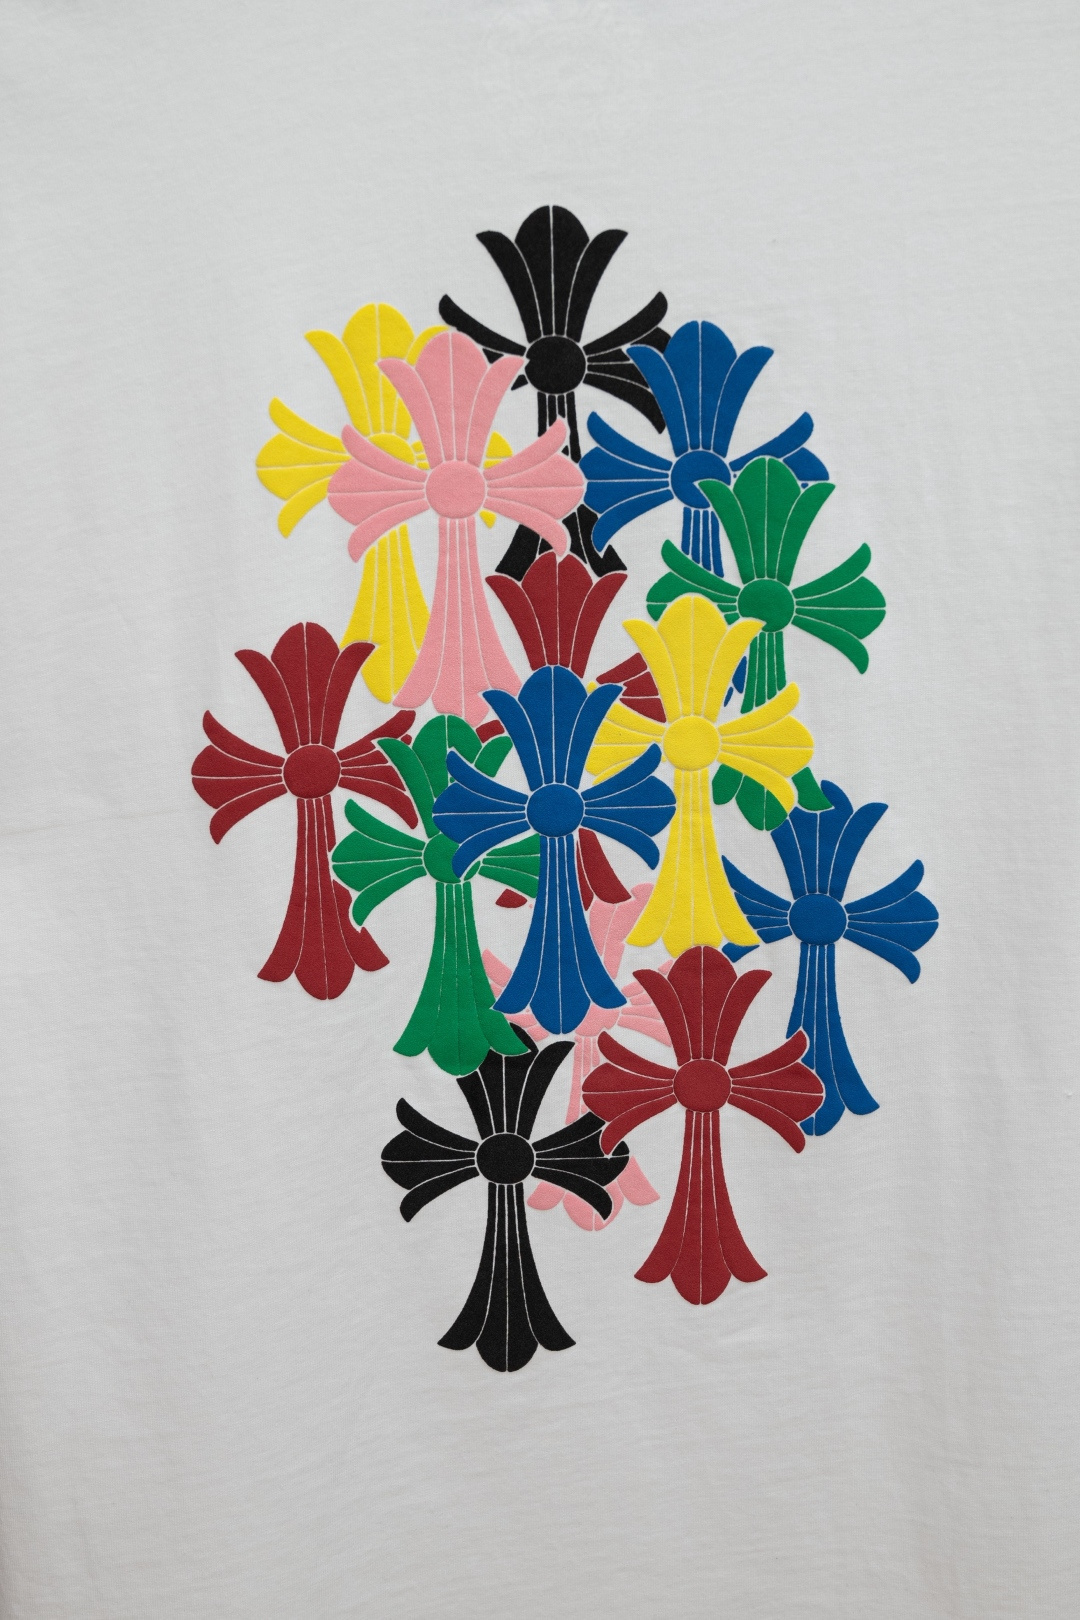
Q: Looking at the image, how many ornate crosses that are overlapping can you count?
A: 14